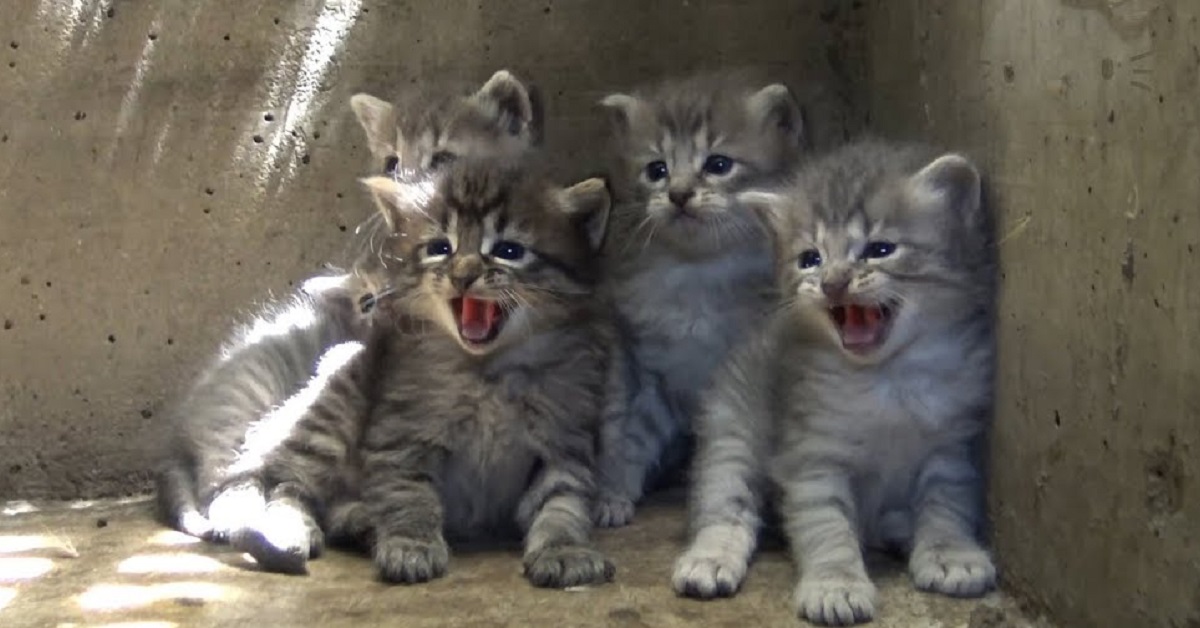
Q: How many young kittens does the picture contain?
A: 5